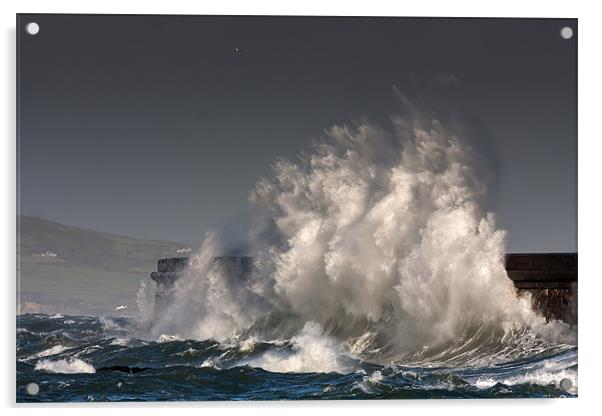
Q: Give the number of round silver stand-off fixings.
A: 4